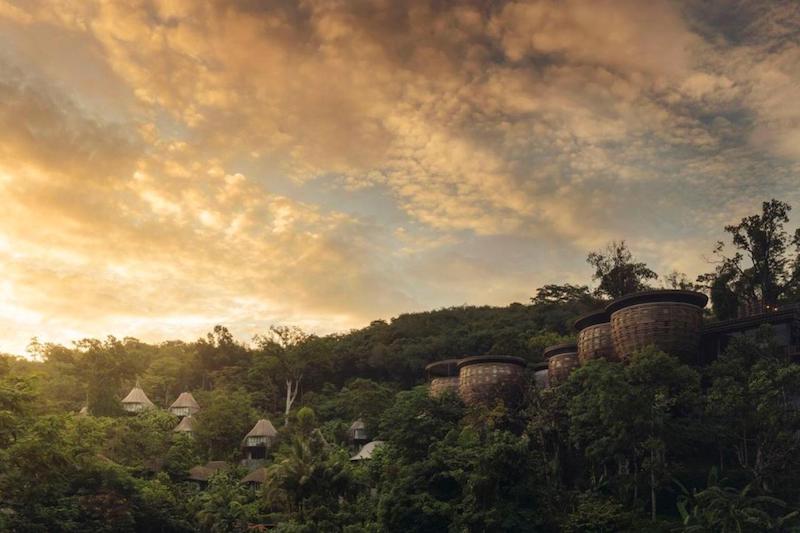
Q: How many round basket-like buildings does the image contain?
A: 6